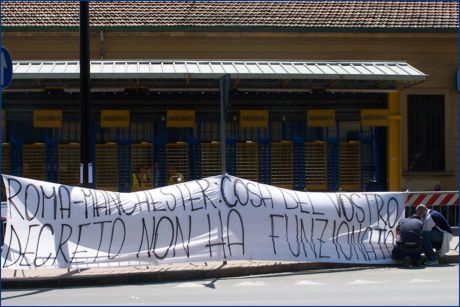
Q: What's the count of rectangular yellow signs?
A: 6